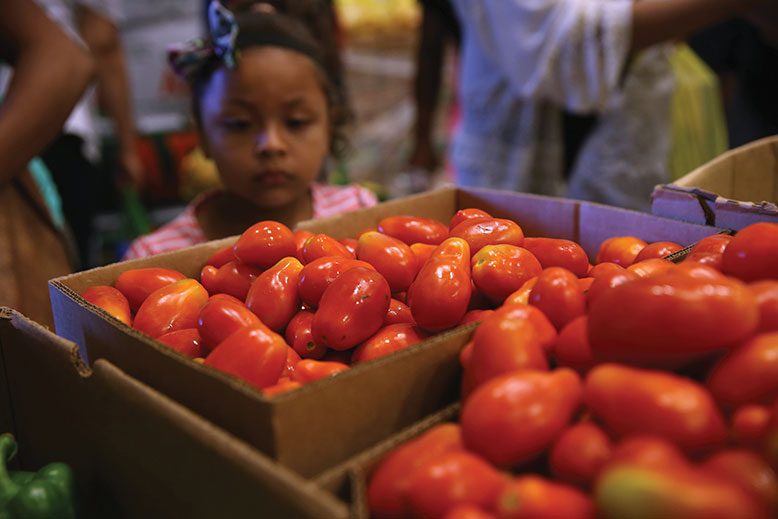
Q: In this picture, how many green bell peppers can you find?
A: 1